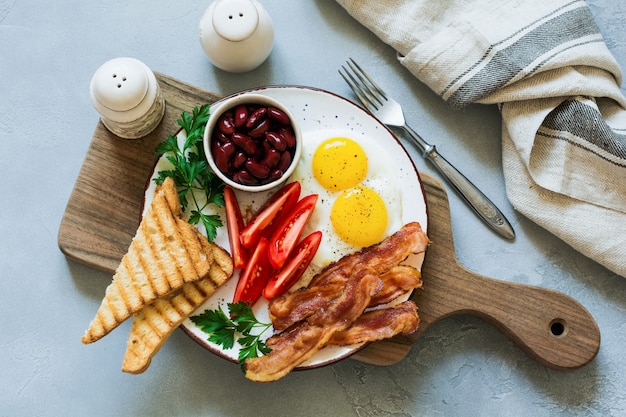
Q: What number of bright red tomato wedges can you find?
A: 5